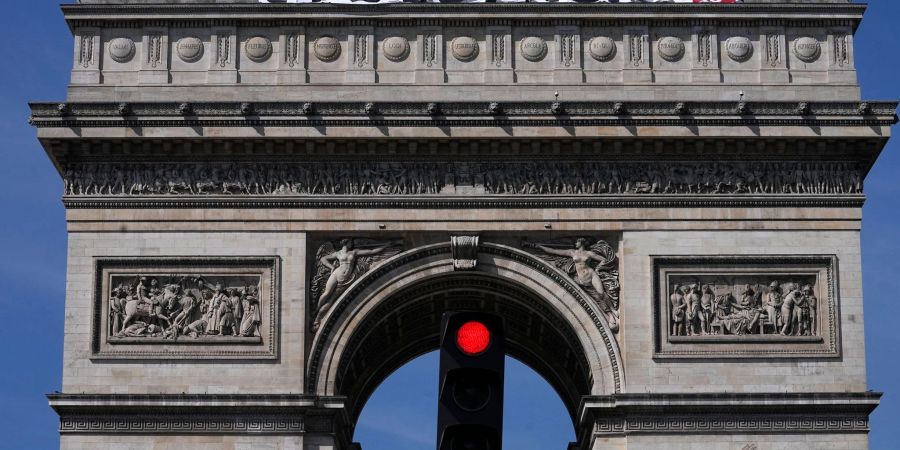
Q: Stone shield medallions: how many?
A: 11